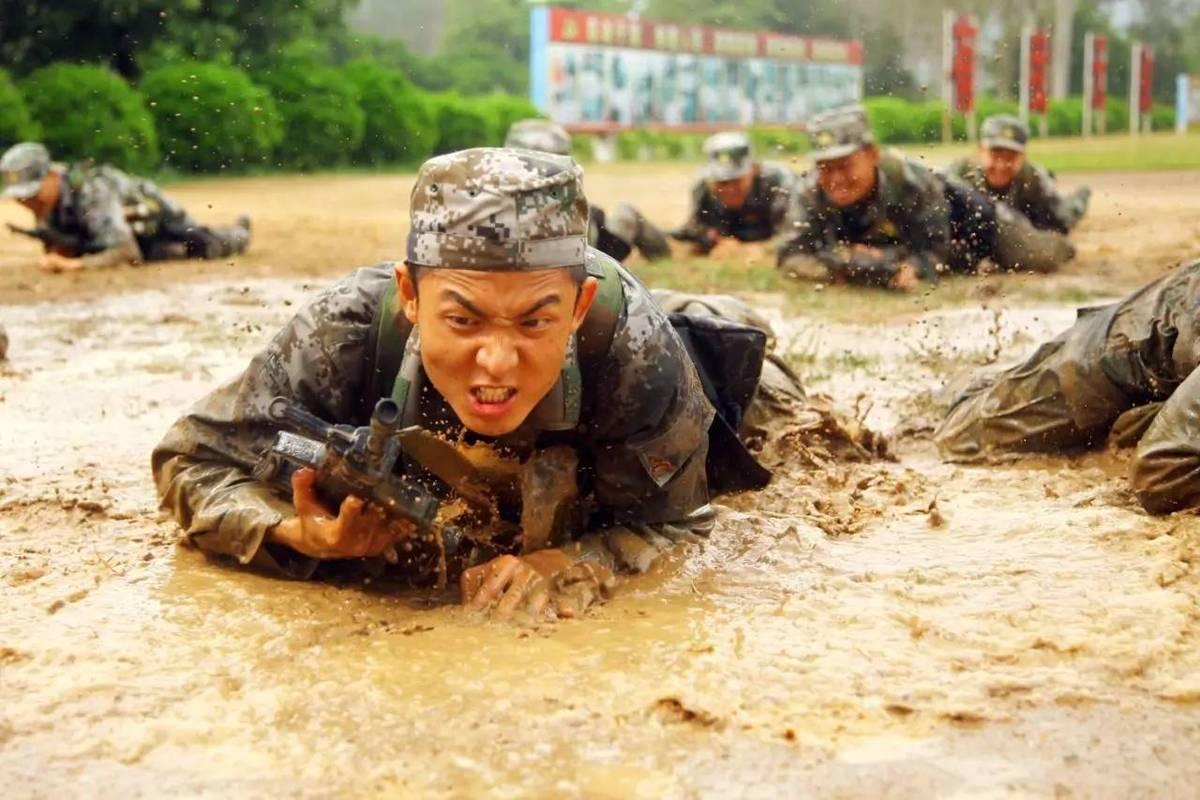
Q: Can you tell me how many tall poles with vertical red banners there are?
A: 4